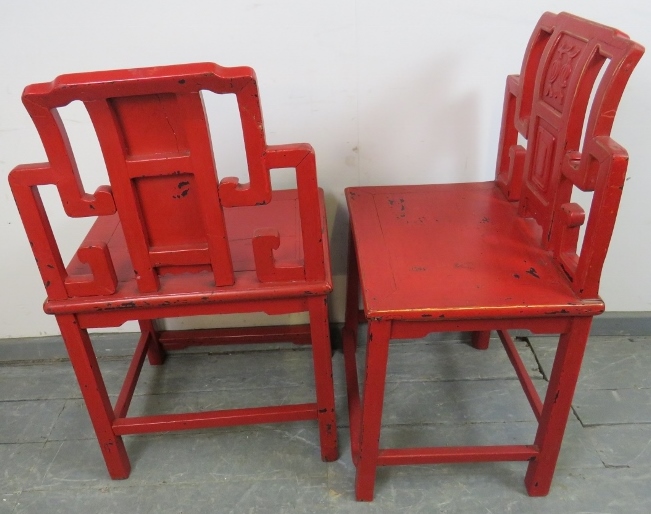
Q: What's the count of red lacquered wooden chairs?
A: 2